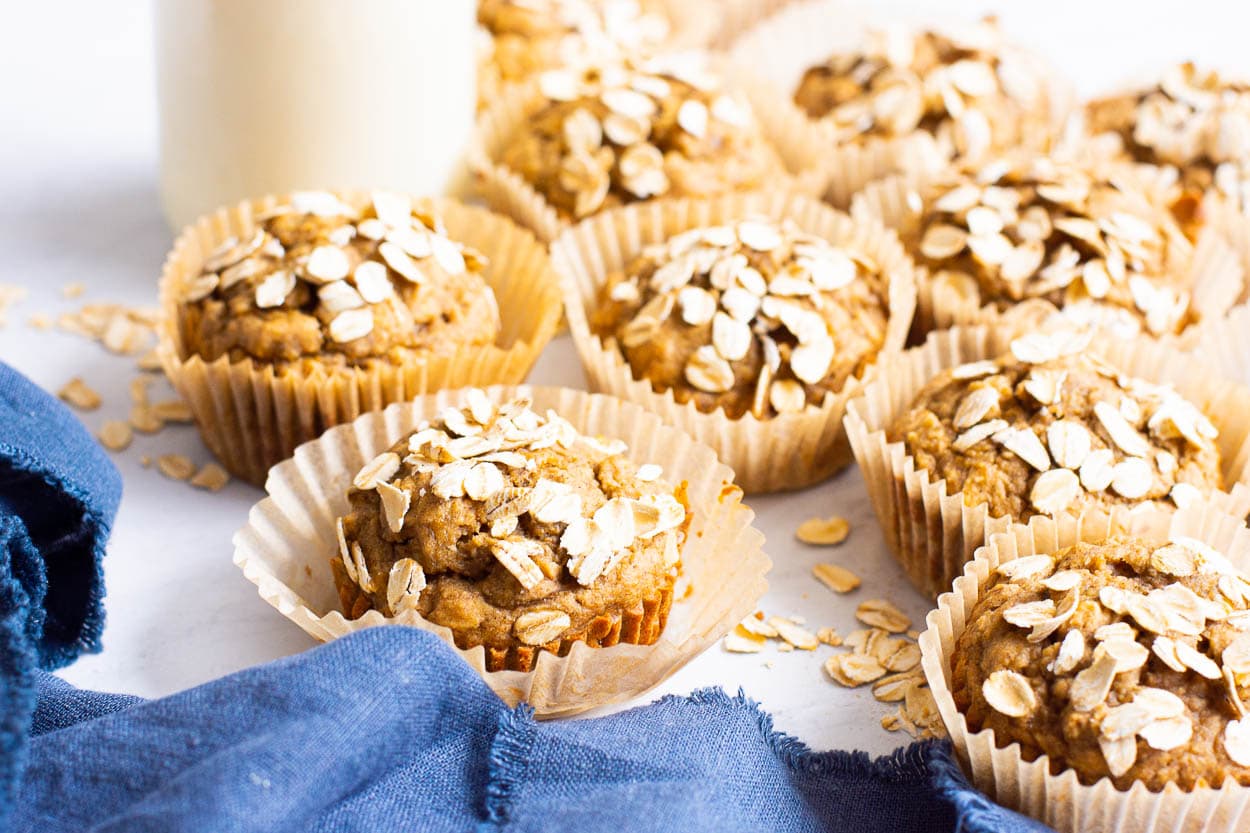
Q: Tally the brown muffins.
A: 10